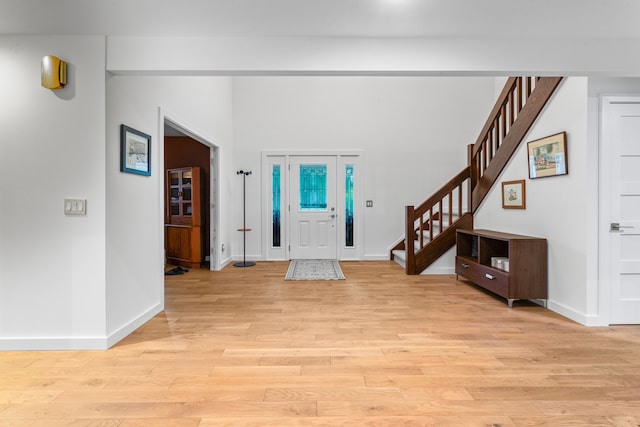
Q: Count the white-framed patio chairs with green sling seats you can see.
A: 0